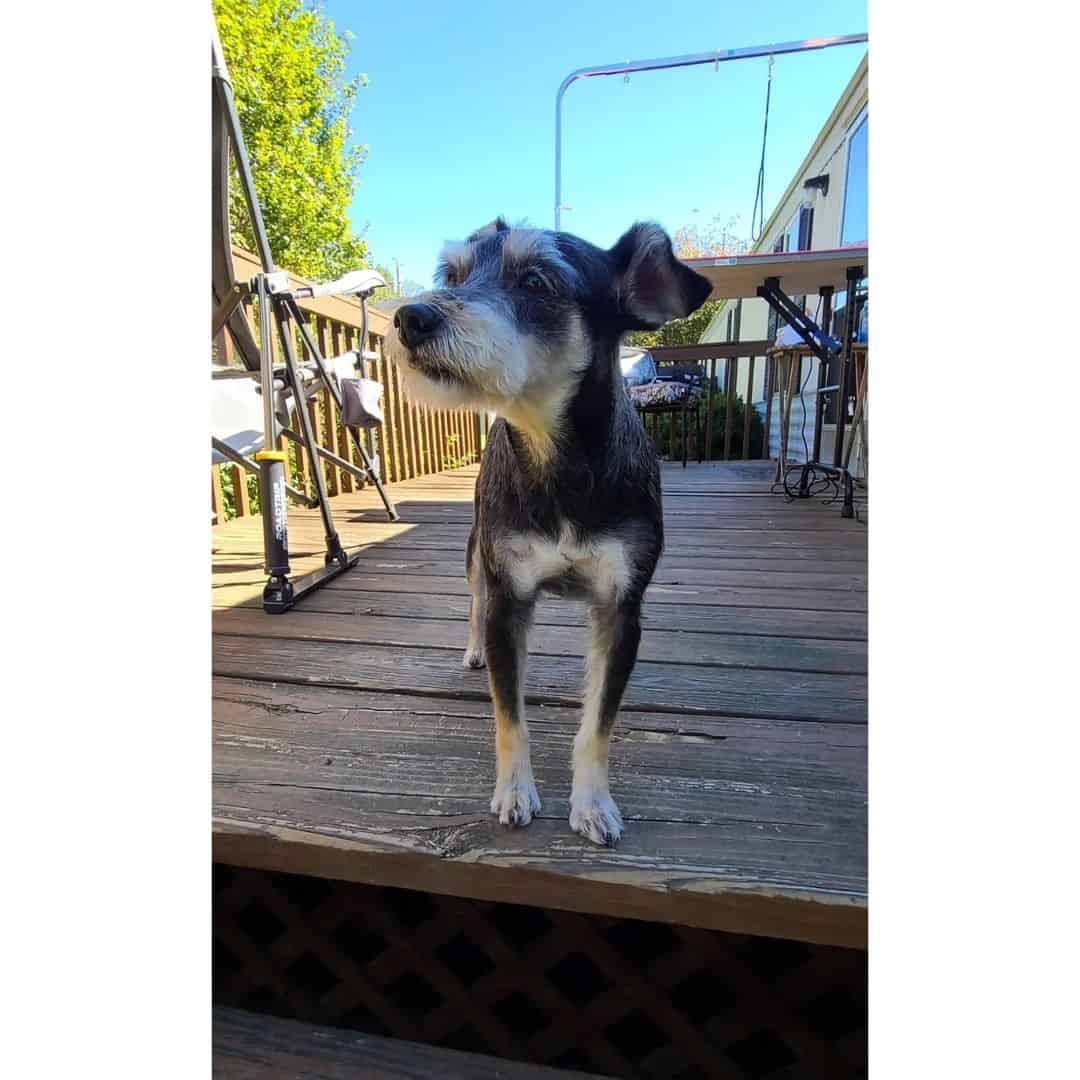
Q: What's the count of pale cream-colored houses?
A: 1